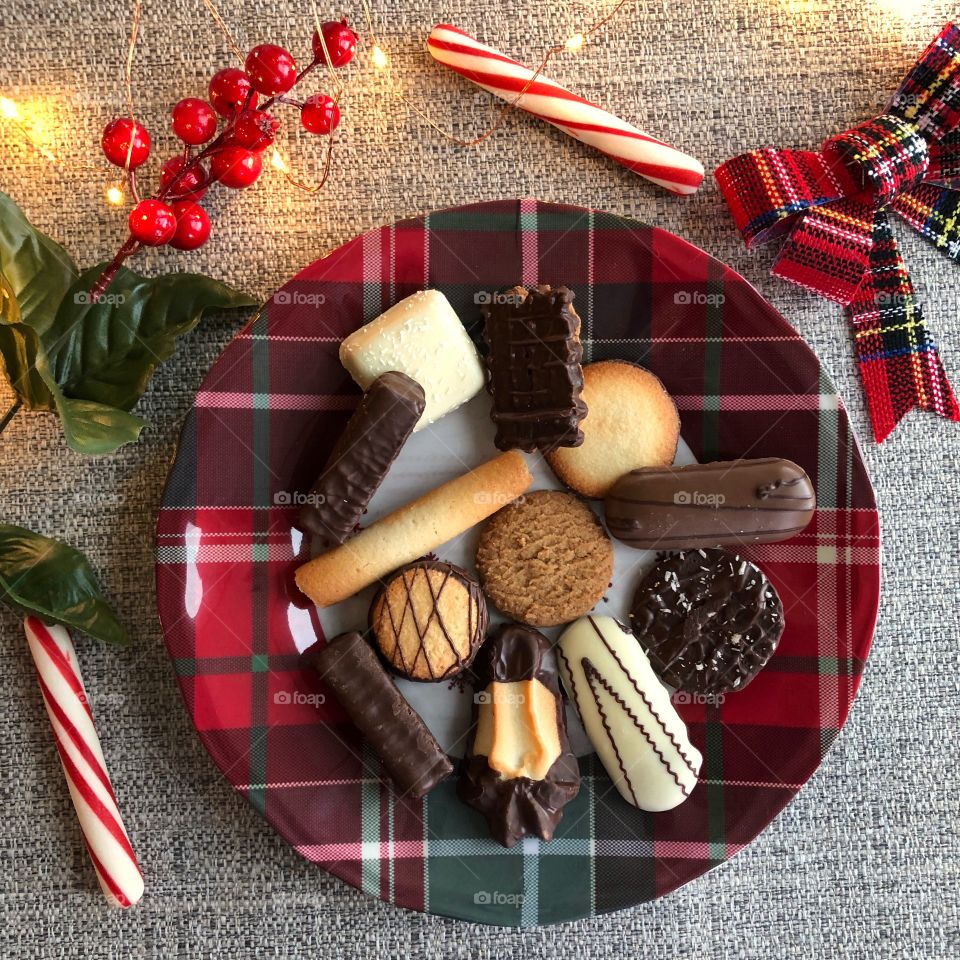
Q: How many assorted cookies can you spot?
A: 12